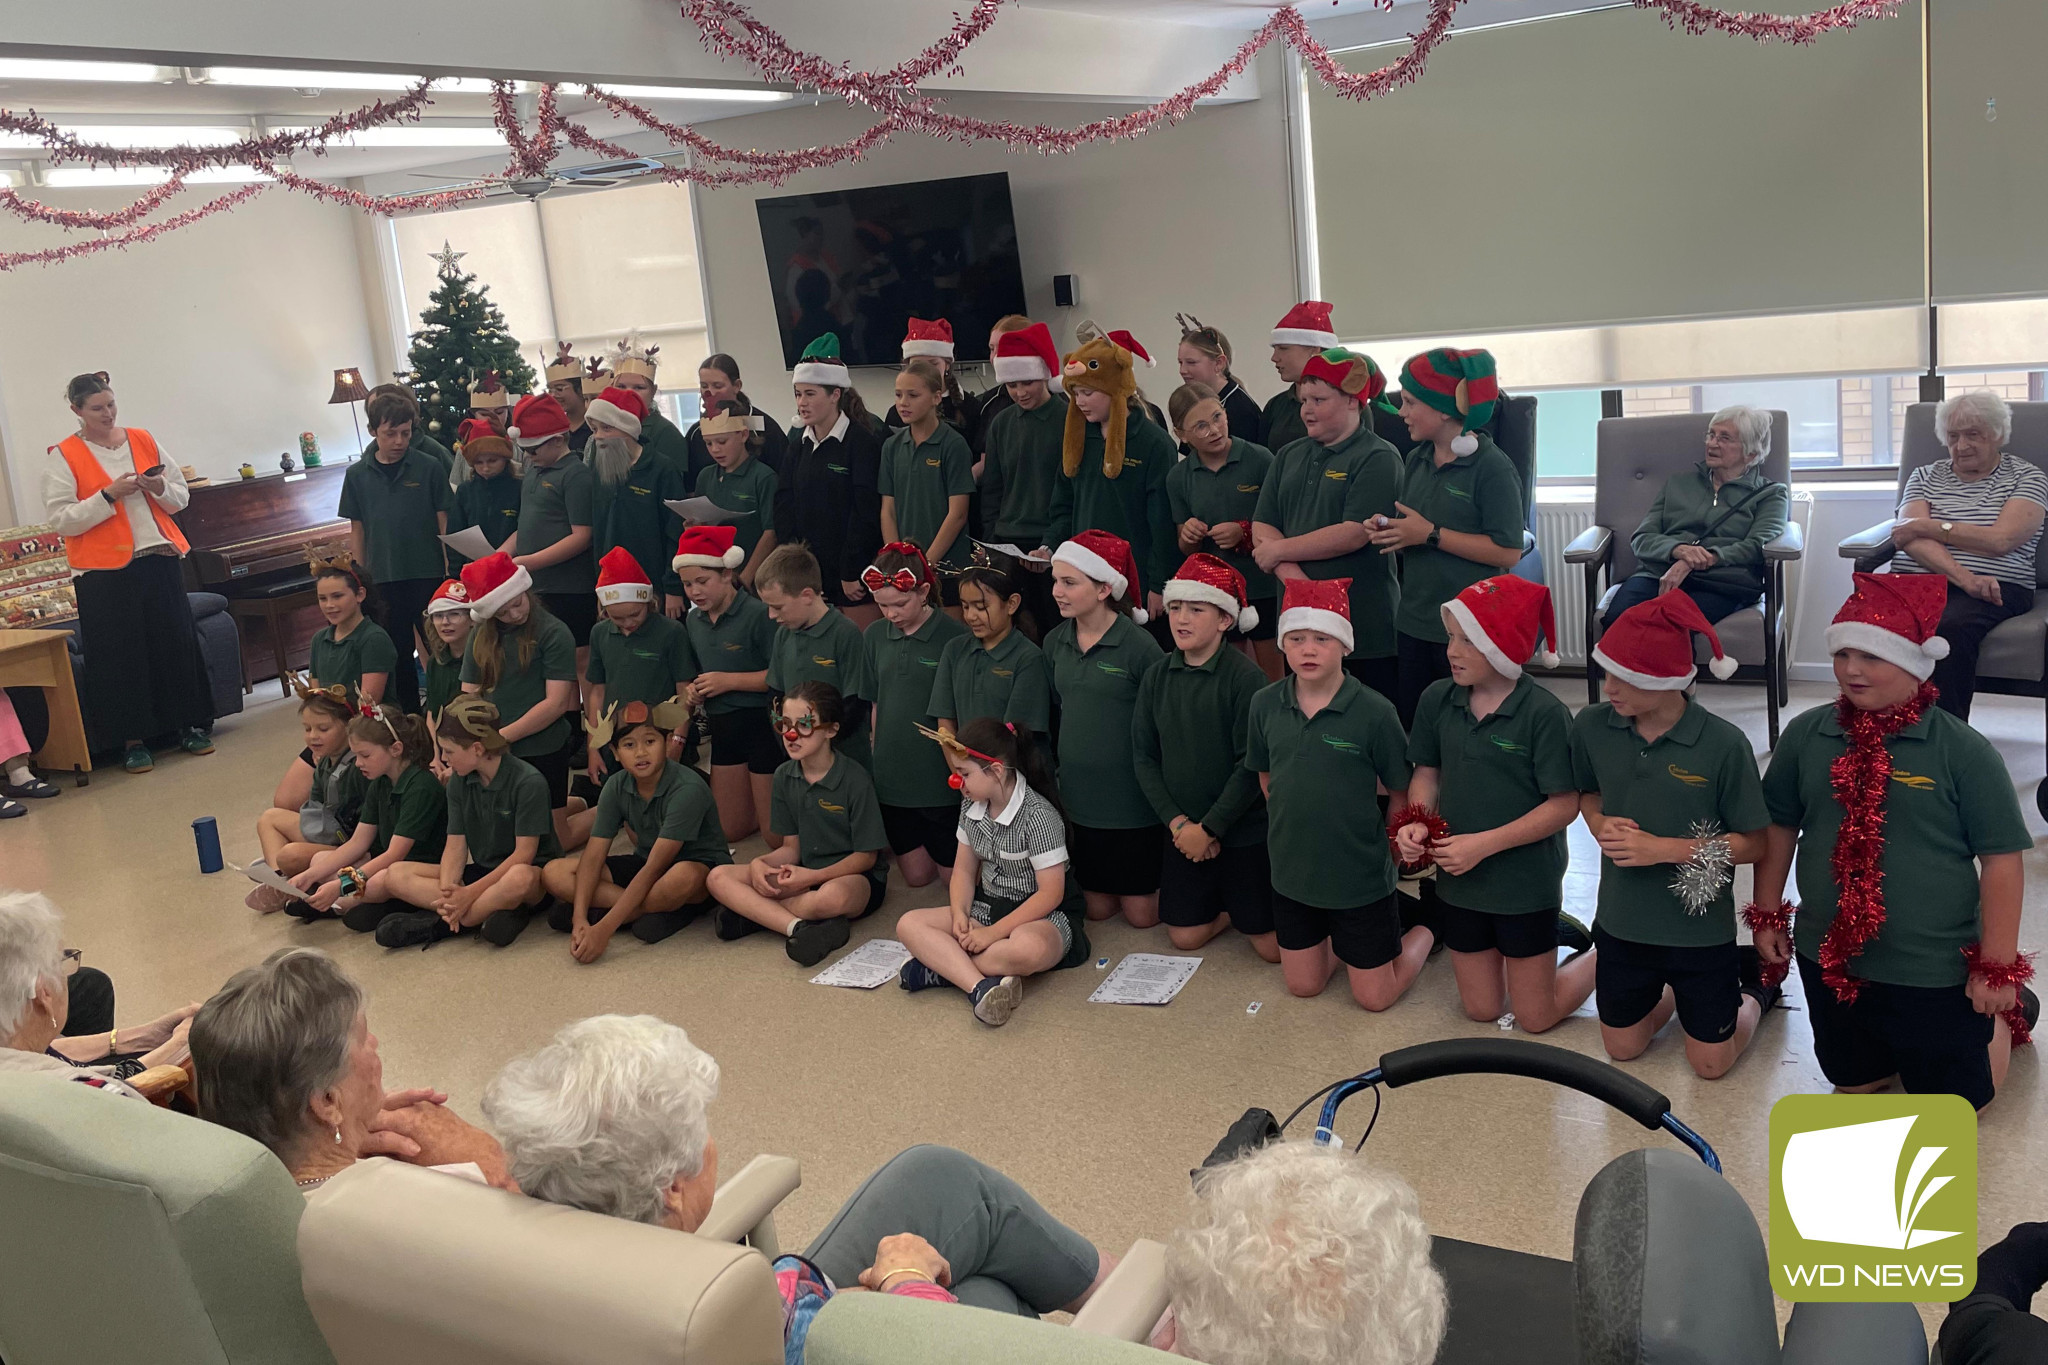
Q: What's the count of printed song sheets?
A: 6